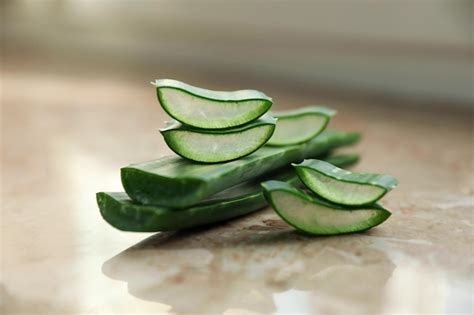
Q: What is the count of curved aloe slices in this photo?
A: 5